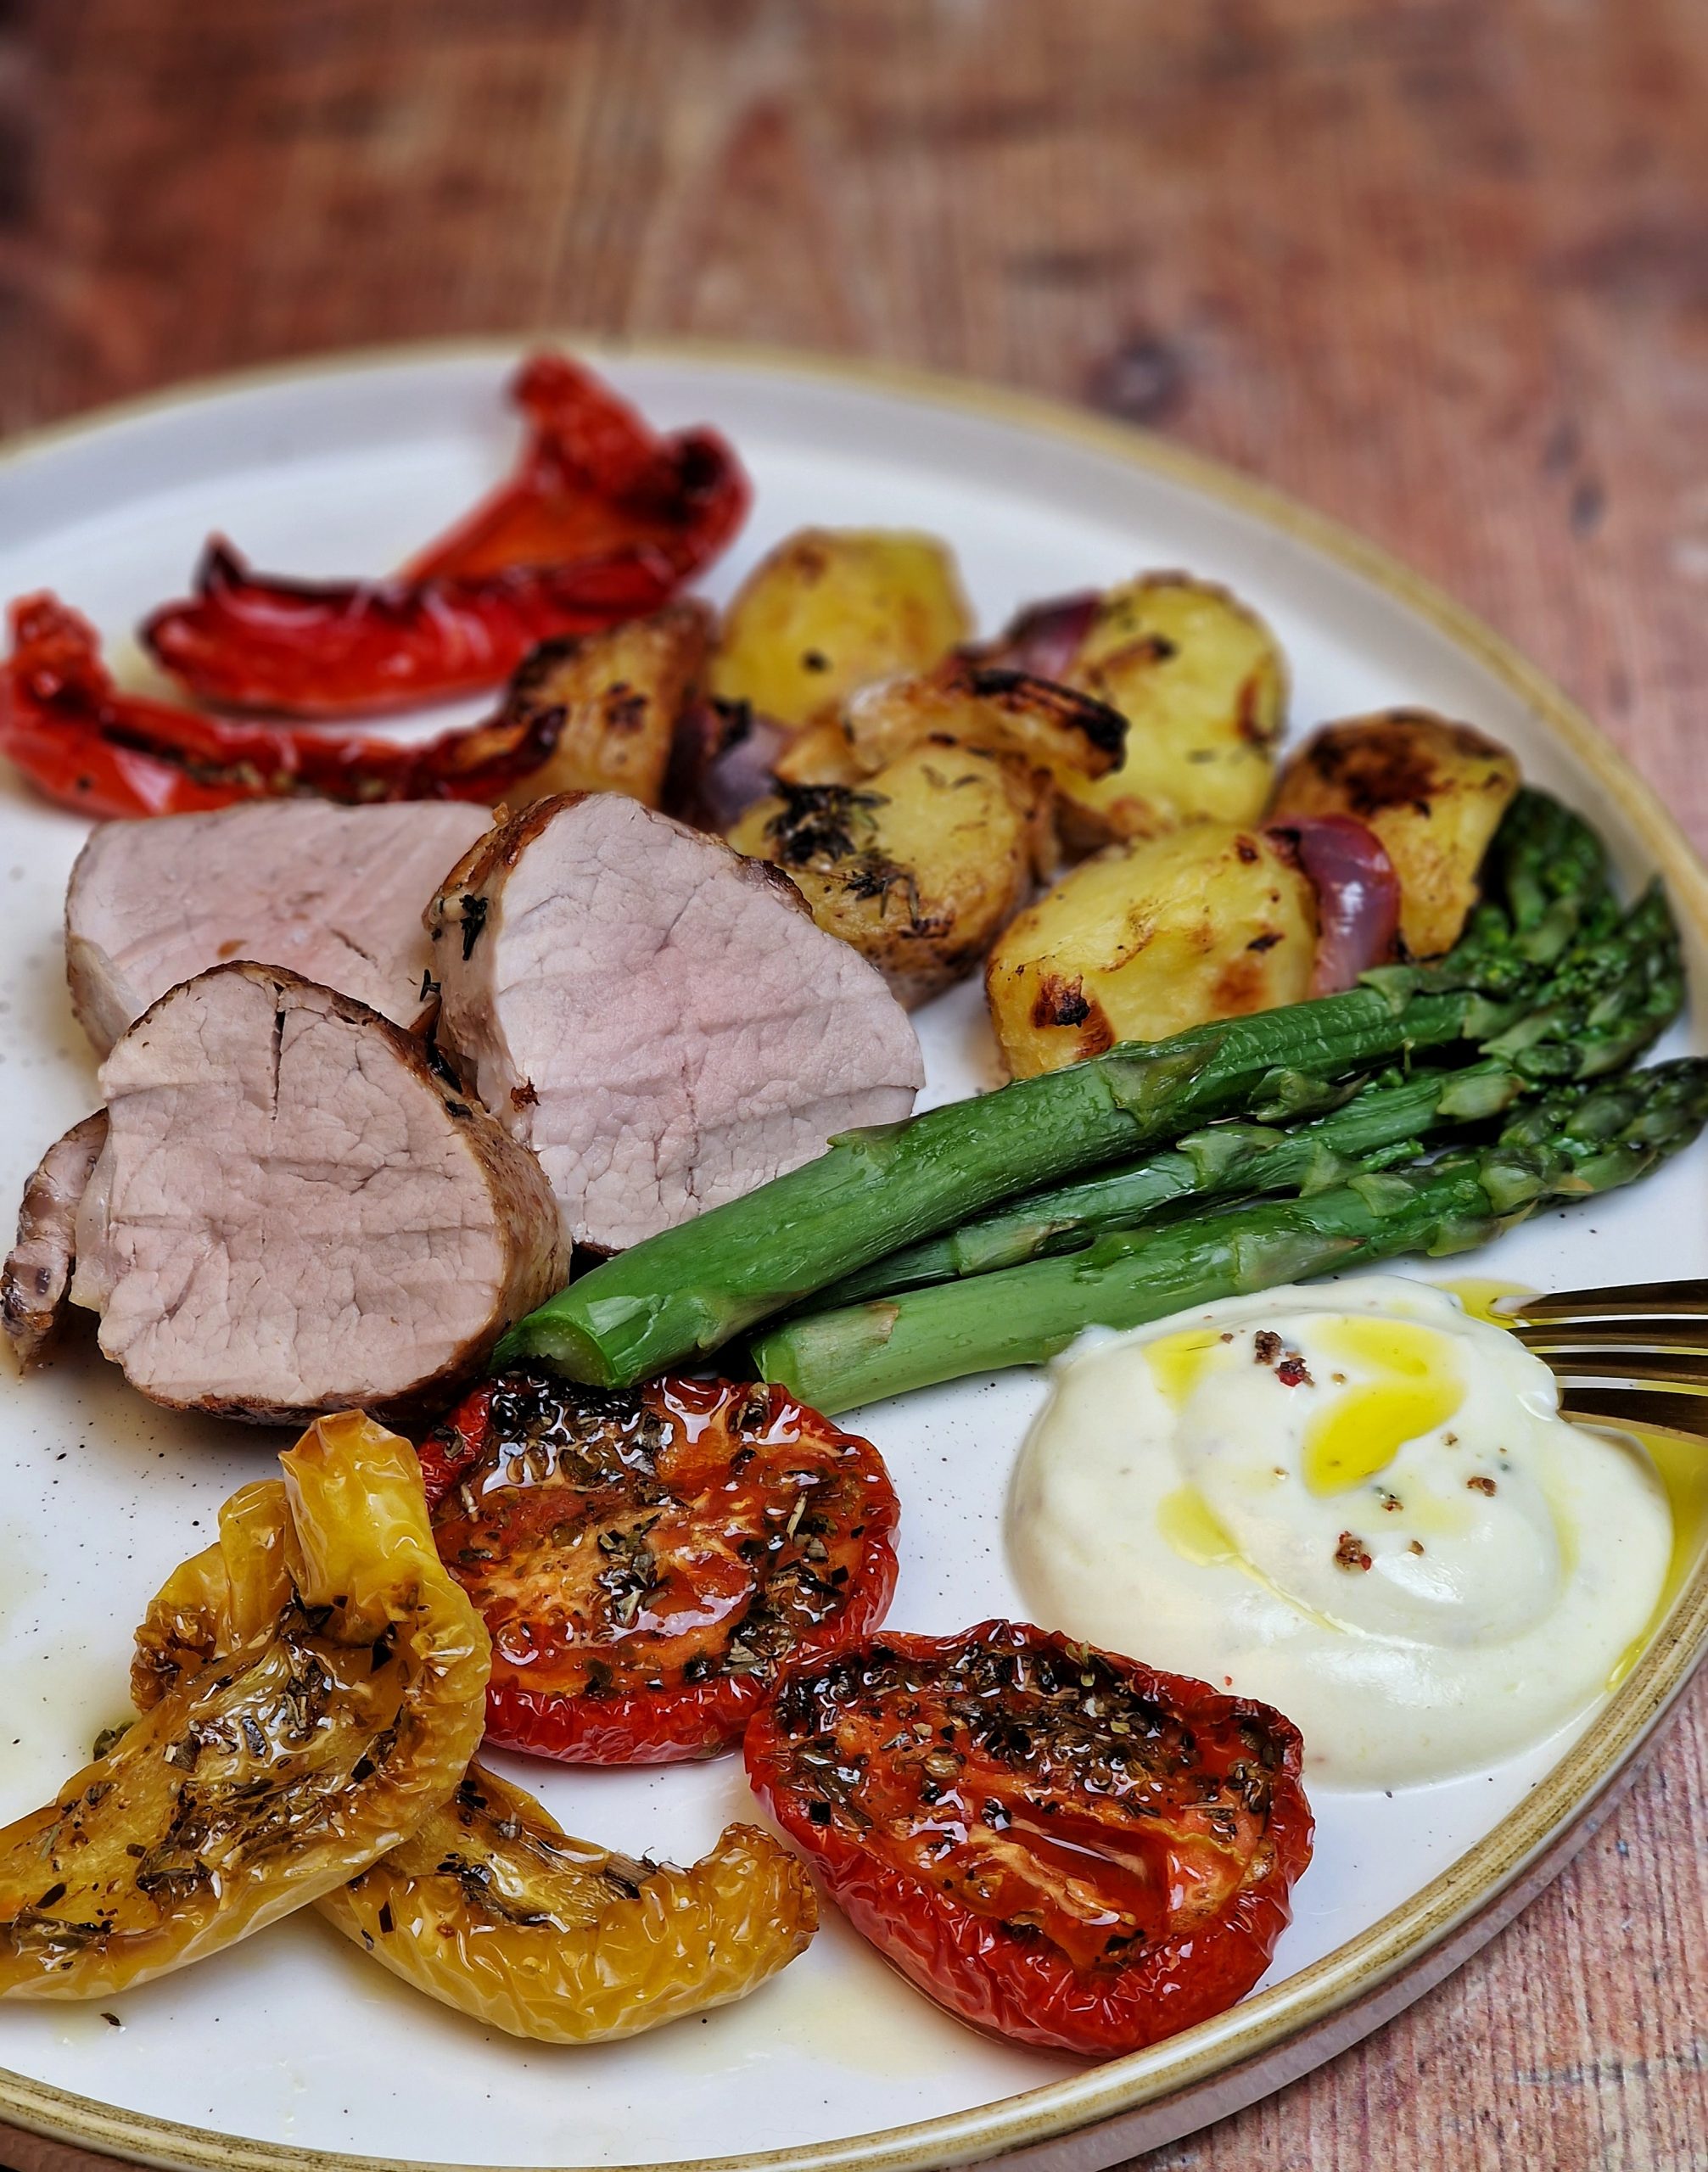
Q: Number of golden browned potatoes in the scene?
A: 6